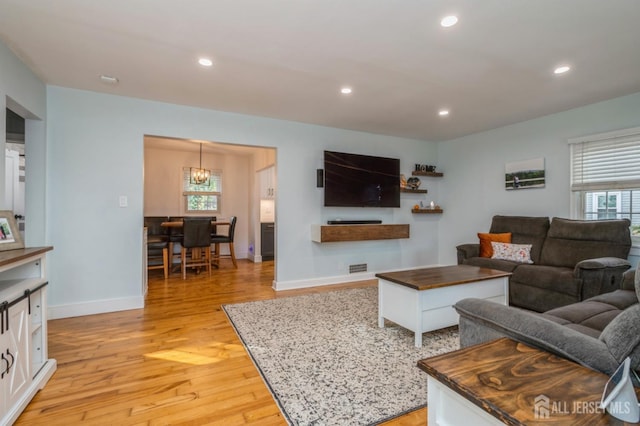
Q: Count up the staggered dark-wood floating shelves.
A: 3